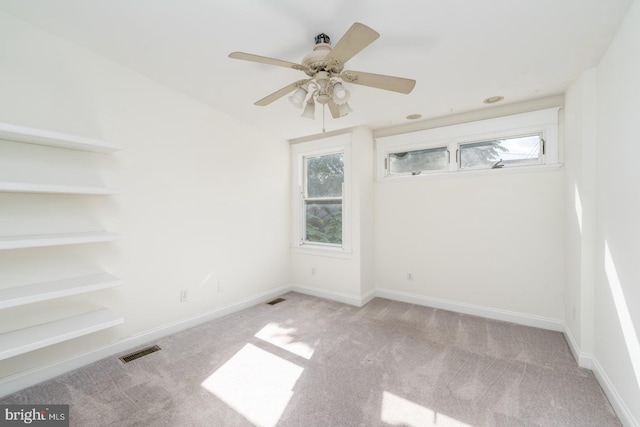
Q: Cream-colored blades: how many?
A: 5